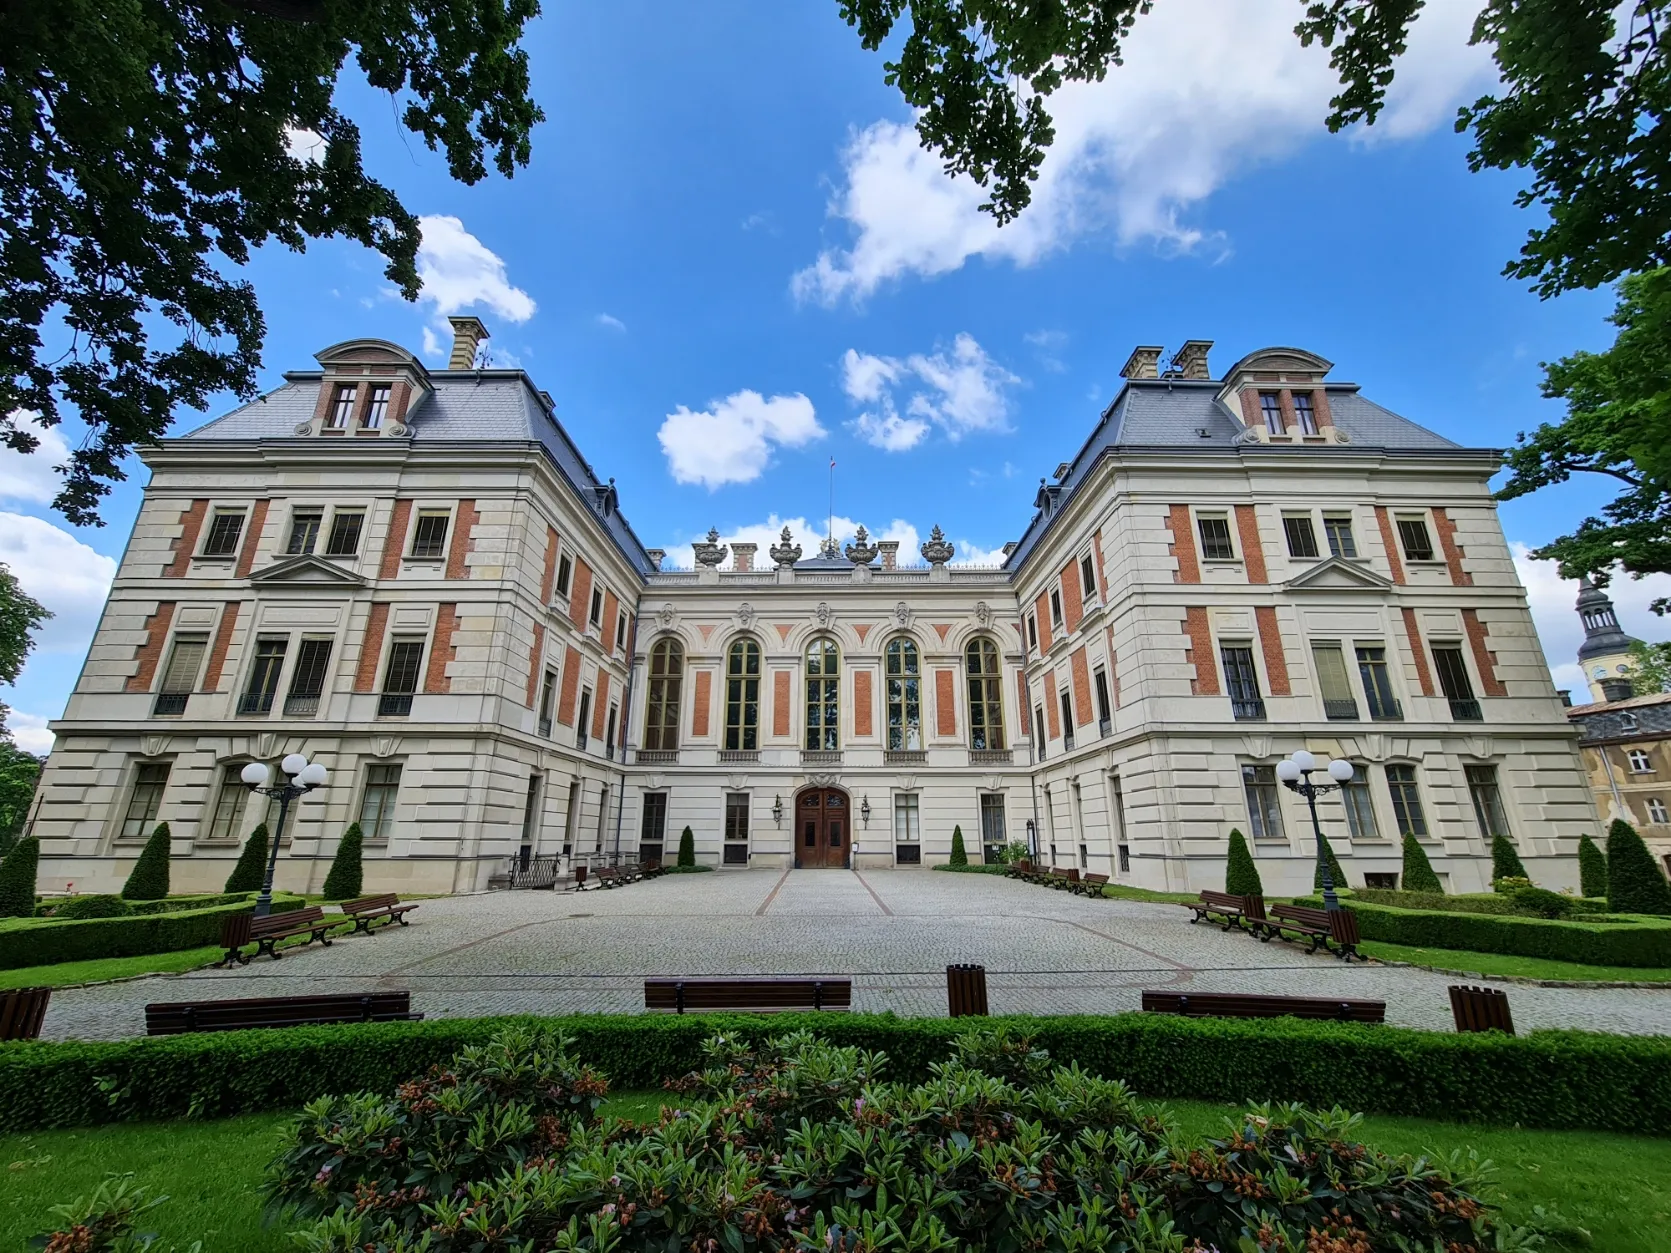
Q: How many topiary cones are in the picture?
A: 12